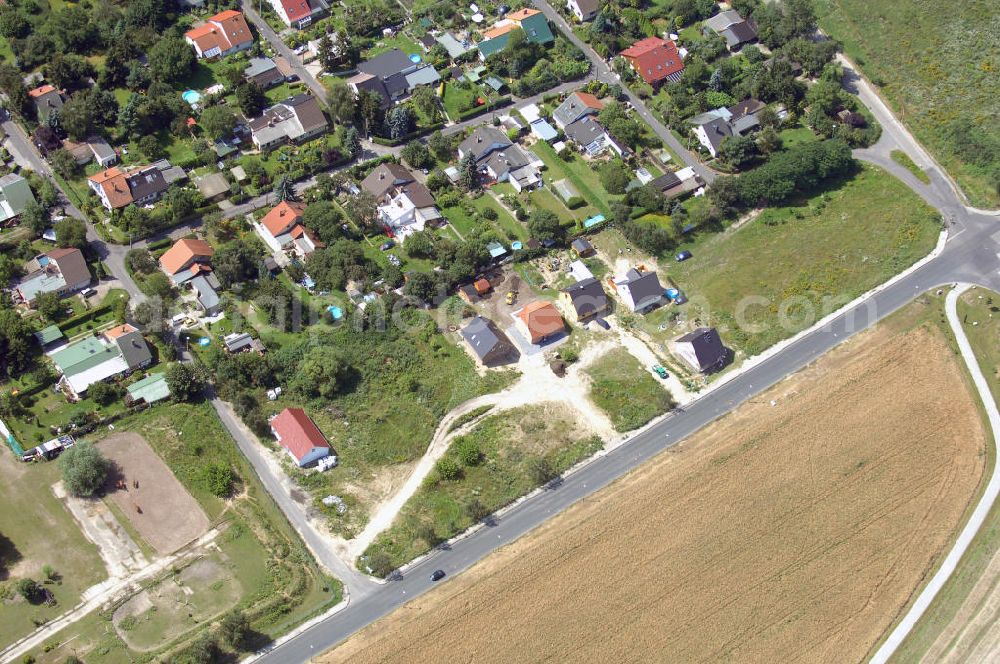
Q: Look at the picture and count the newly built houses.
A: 6